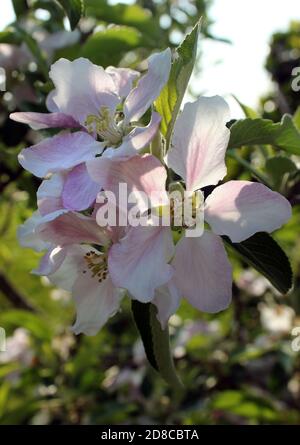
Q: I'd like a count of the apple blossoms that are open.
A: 3